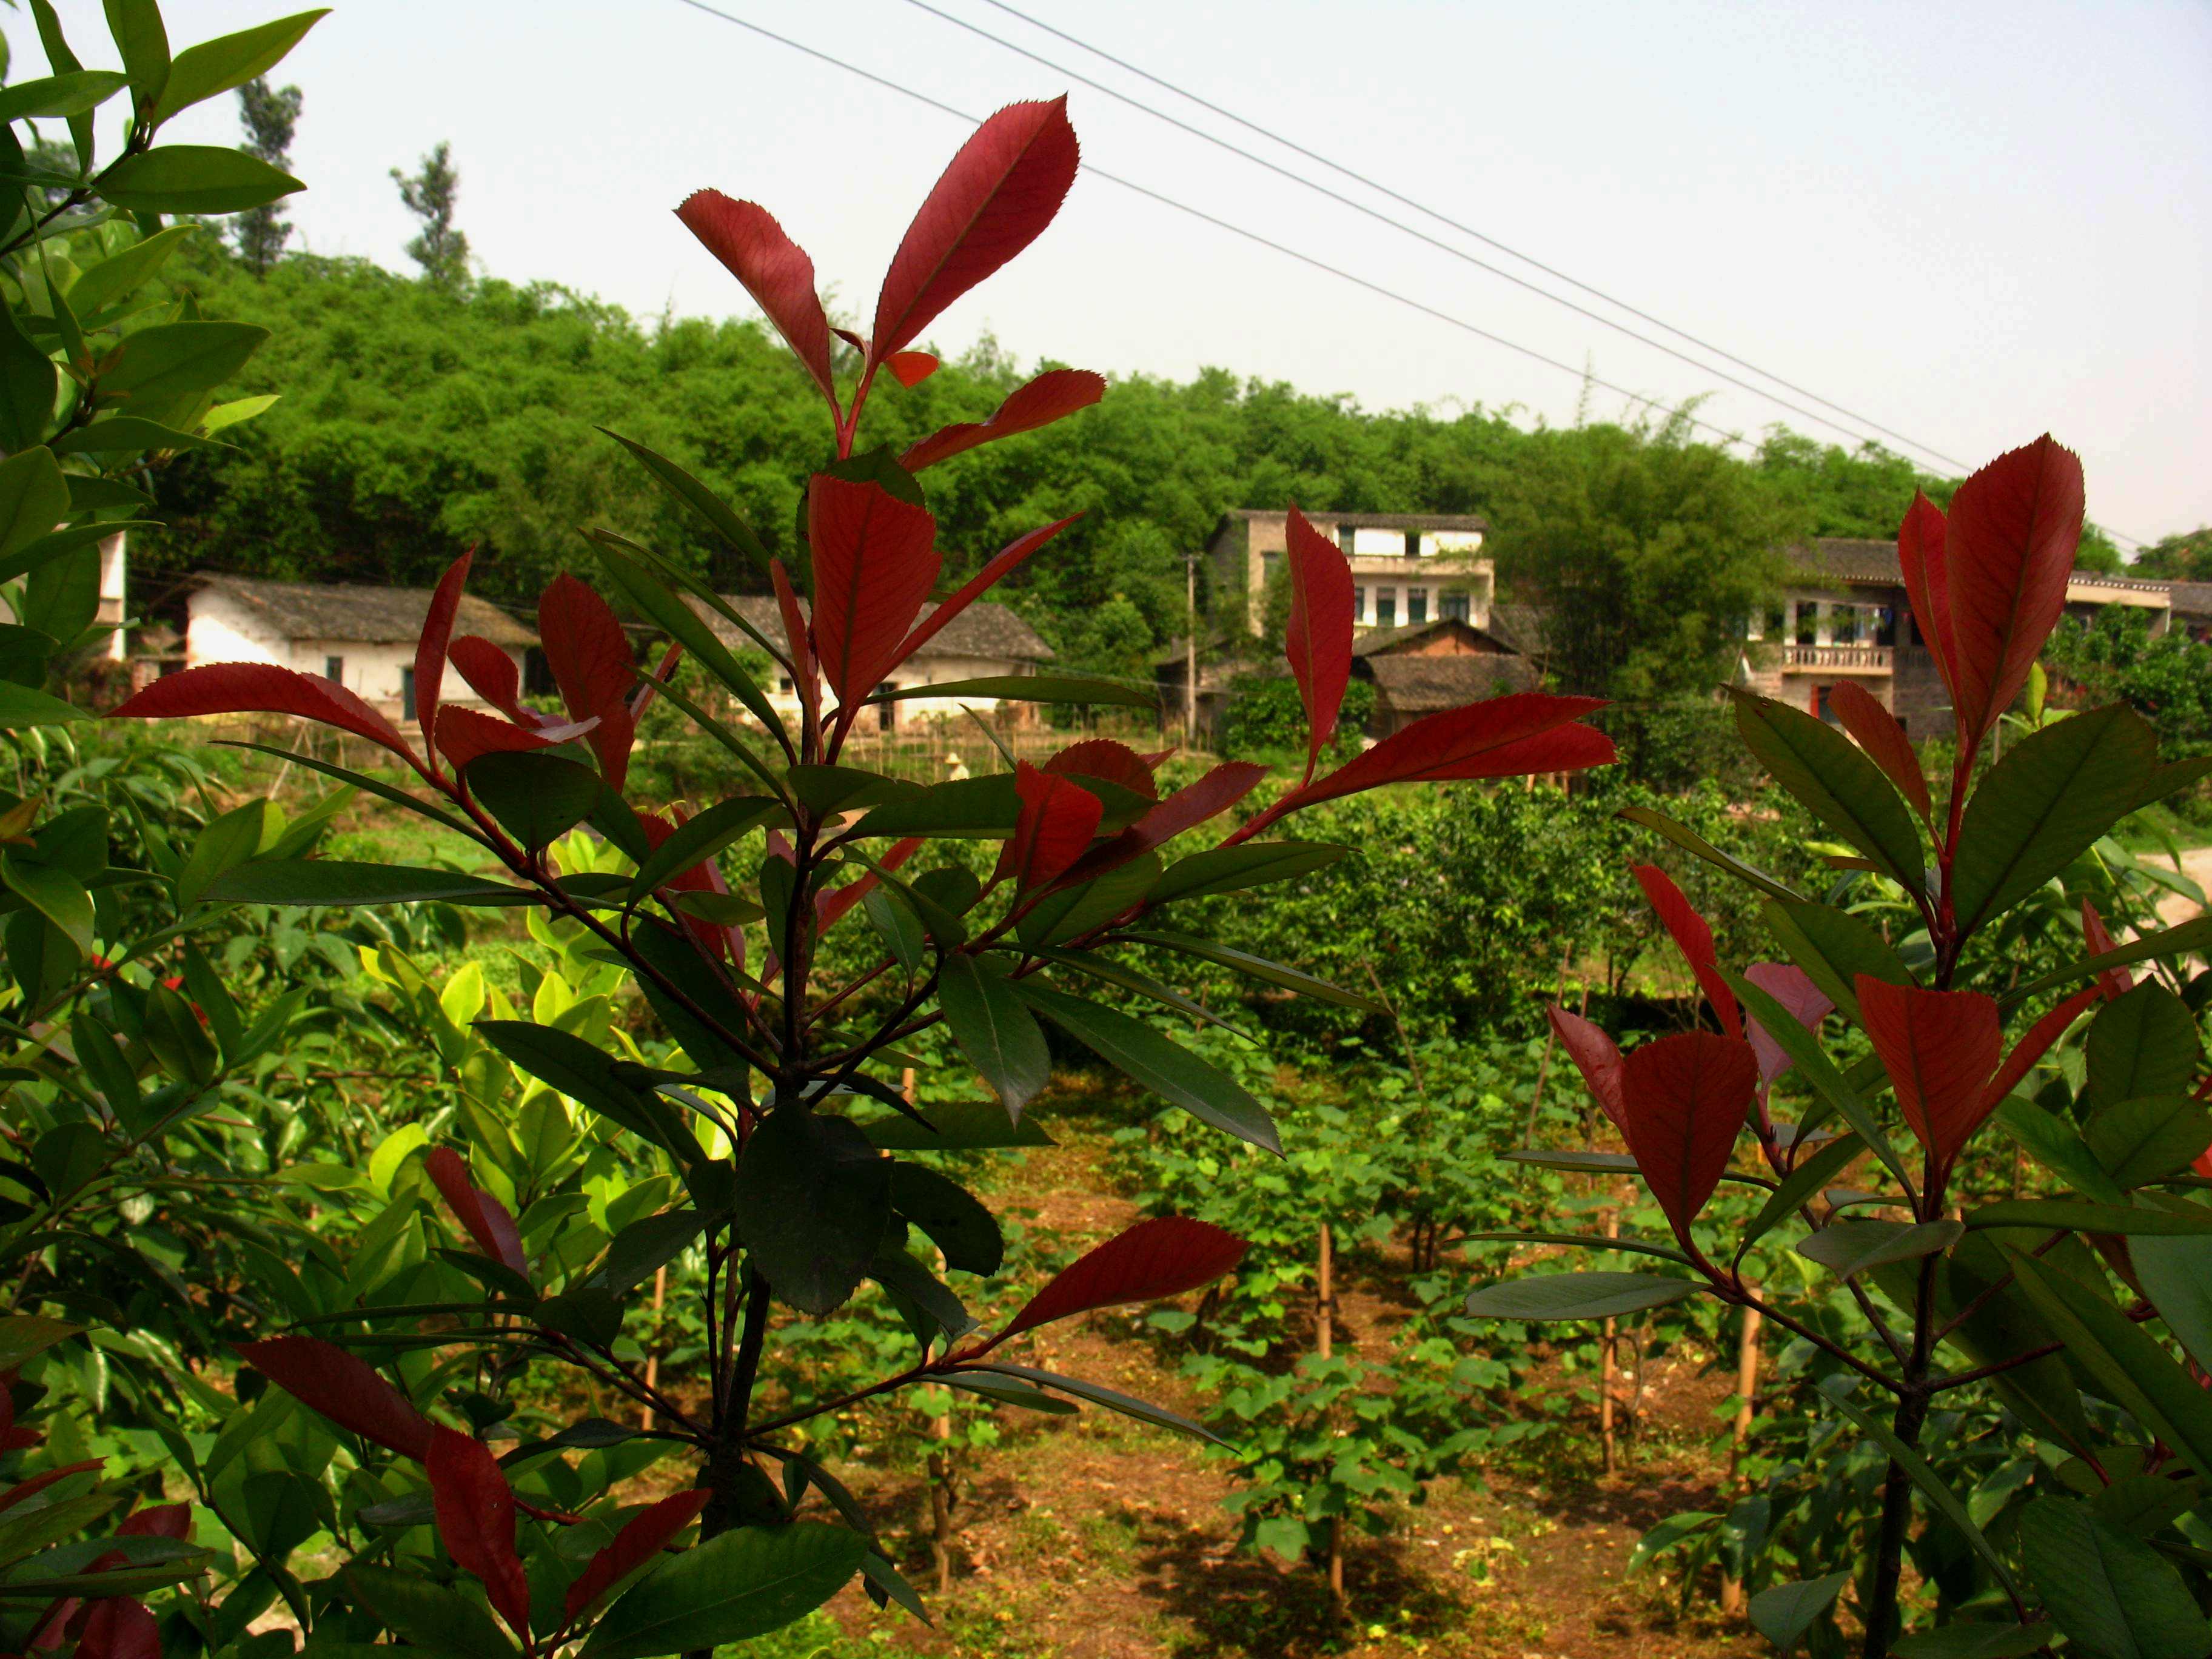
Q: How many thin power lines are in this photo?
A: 3